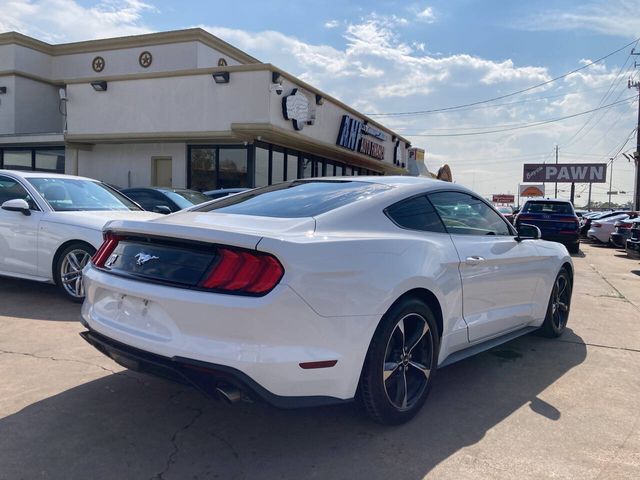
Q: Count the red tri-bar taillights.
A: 2